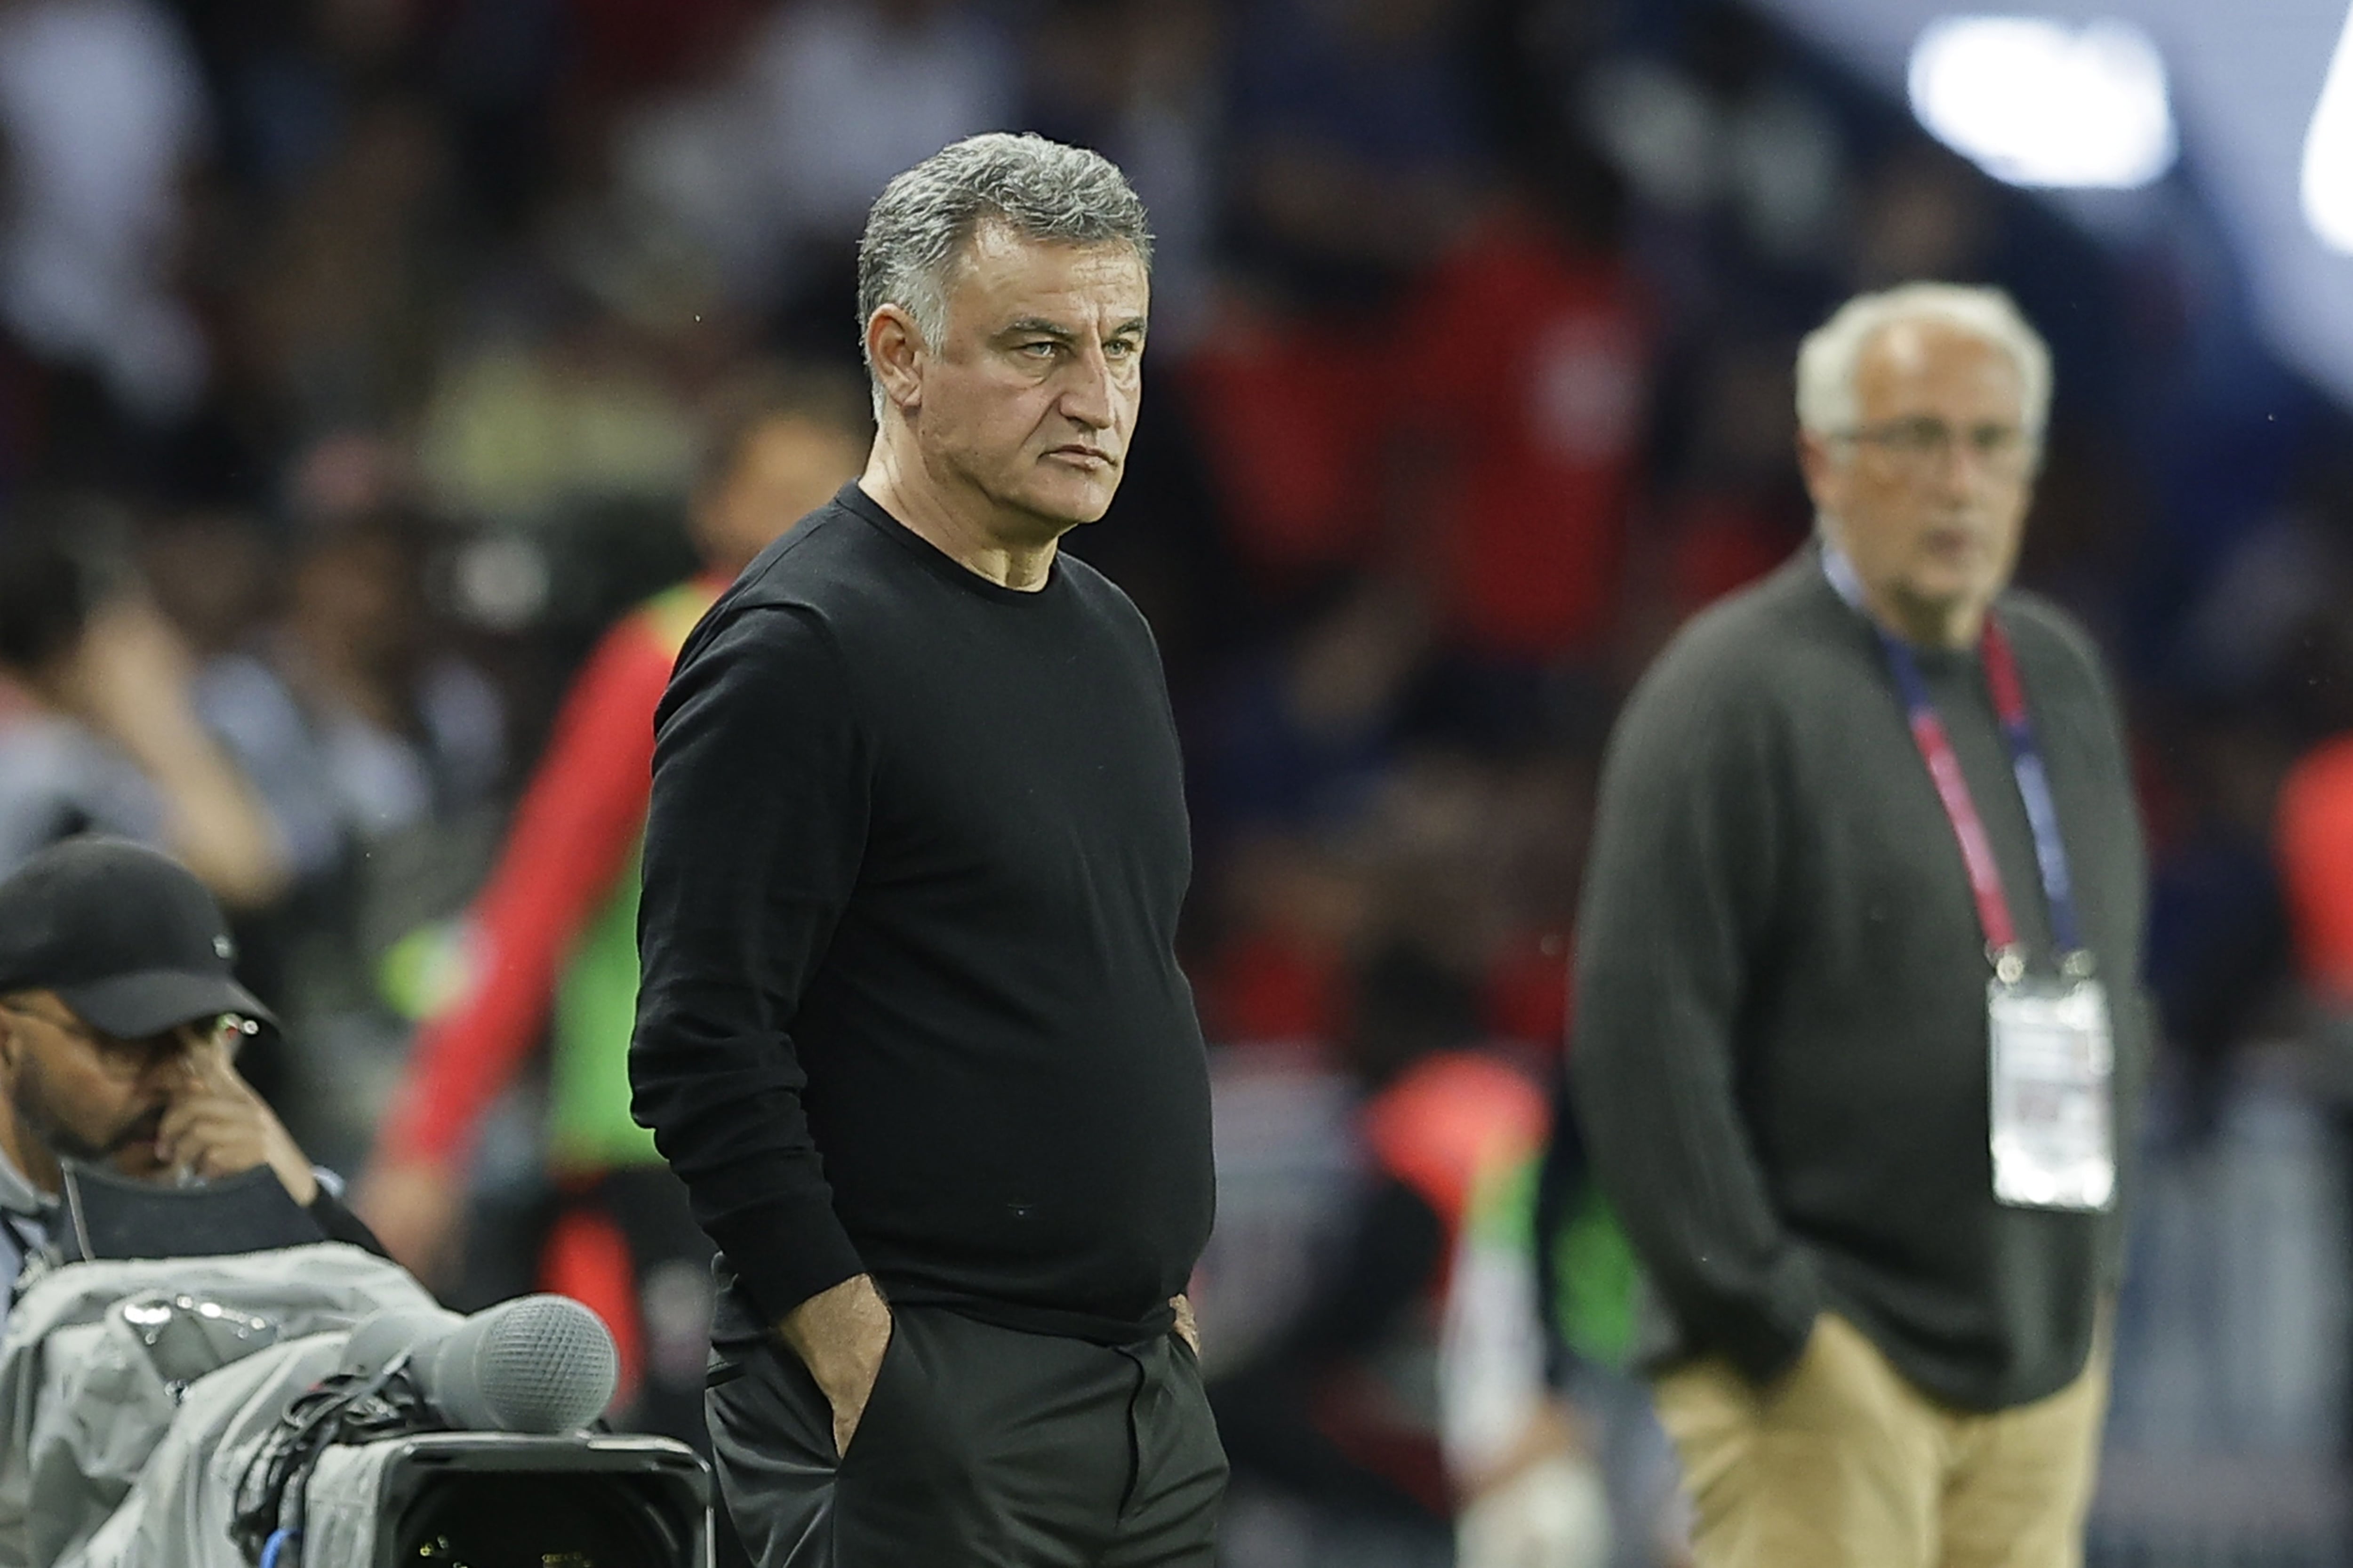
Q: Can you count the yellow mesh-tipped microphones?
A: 0